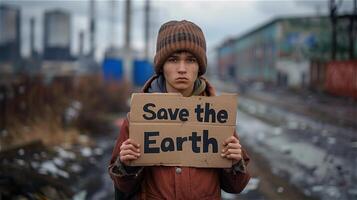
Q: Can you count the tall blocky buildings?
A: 2